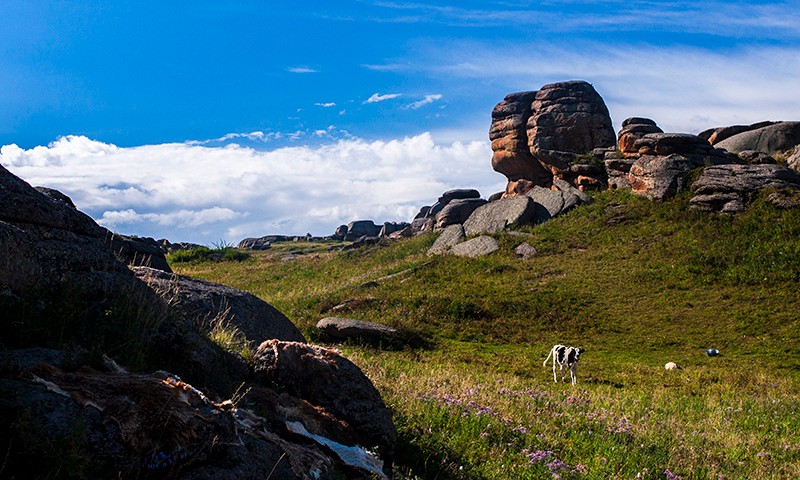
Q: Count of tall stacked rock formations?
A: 1